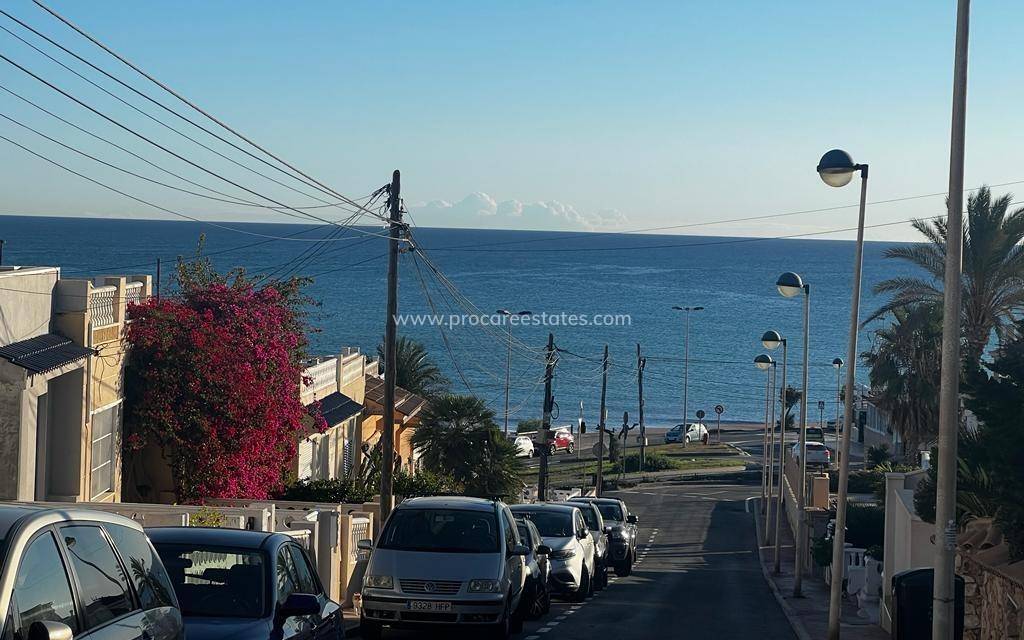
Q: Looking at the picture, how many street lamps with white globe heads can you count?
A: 5